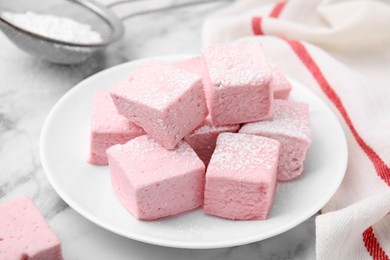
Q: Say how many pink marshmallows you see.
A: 10